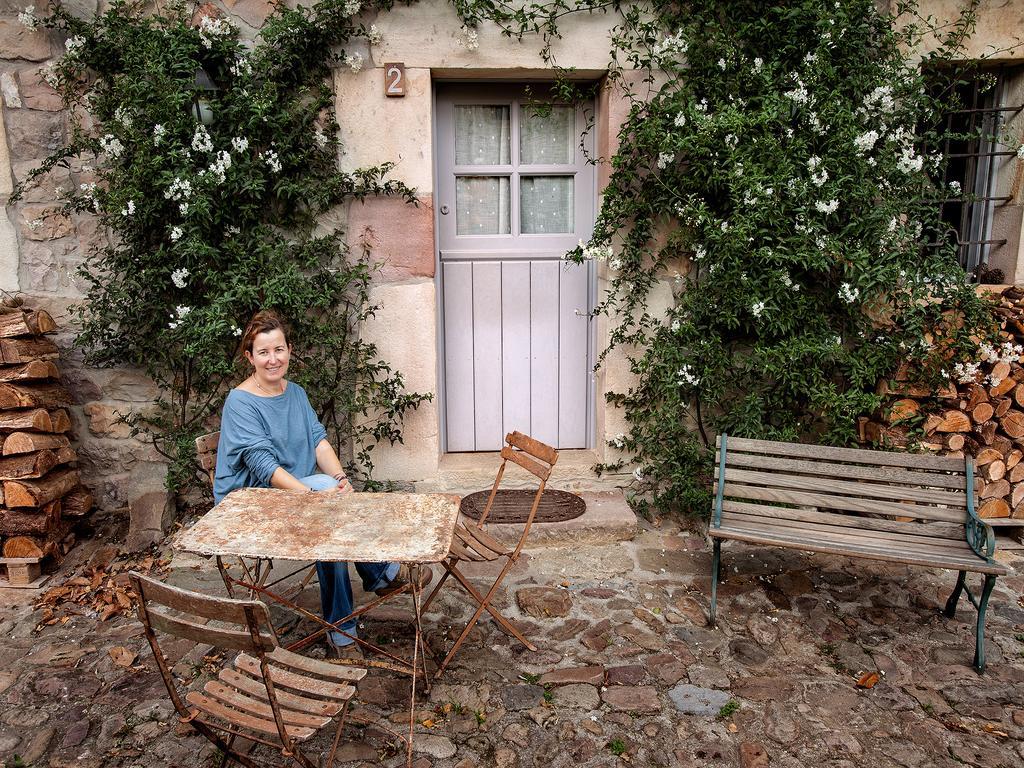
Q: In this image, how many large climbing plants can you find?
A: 2